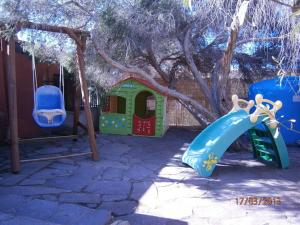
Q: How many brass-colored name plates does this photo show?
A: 0